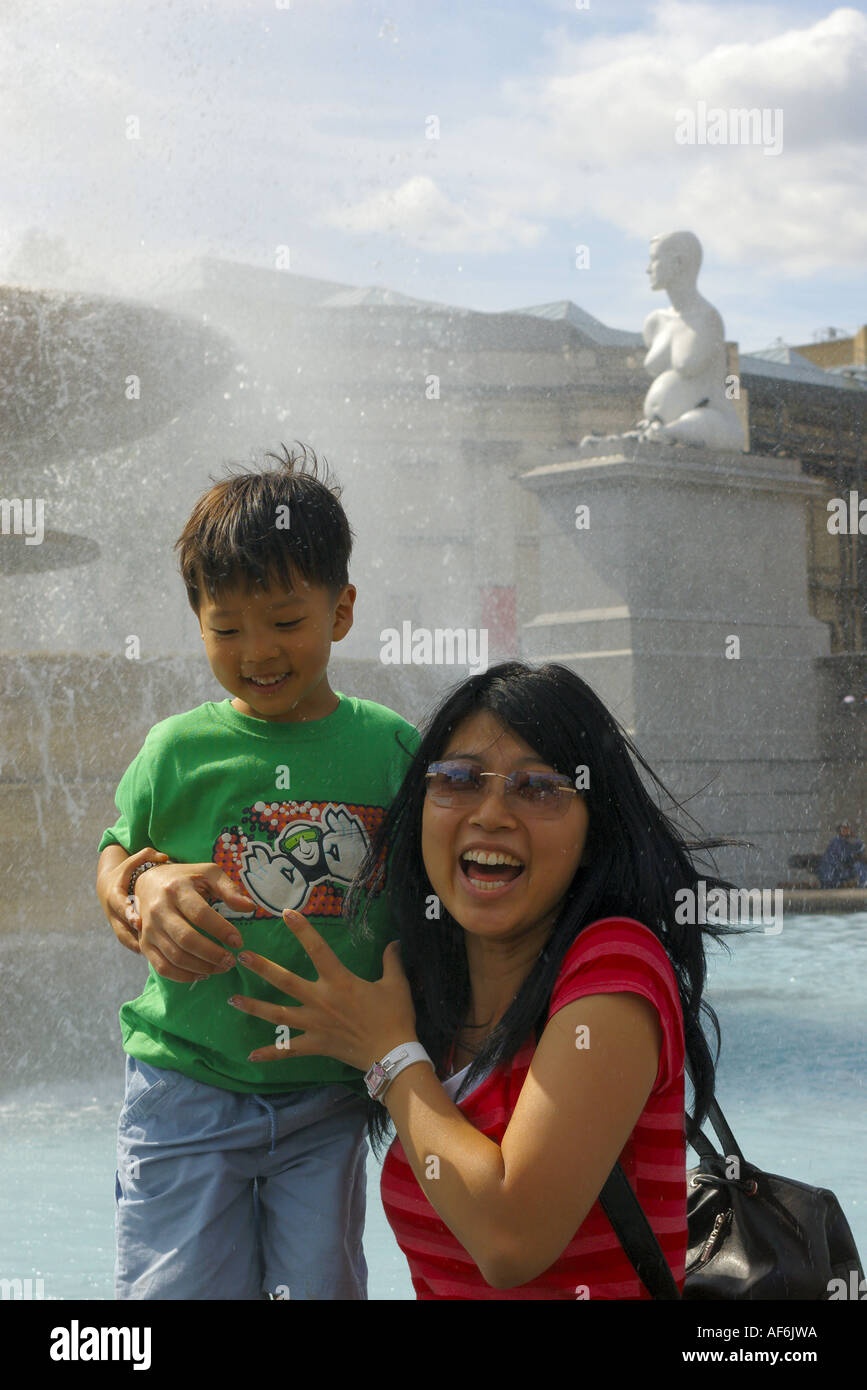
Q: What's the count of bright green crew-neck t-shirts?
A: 1